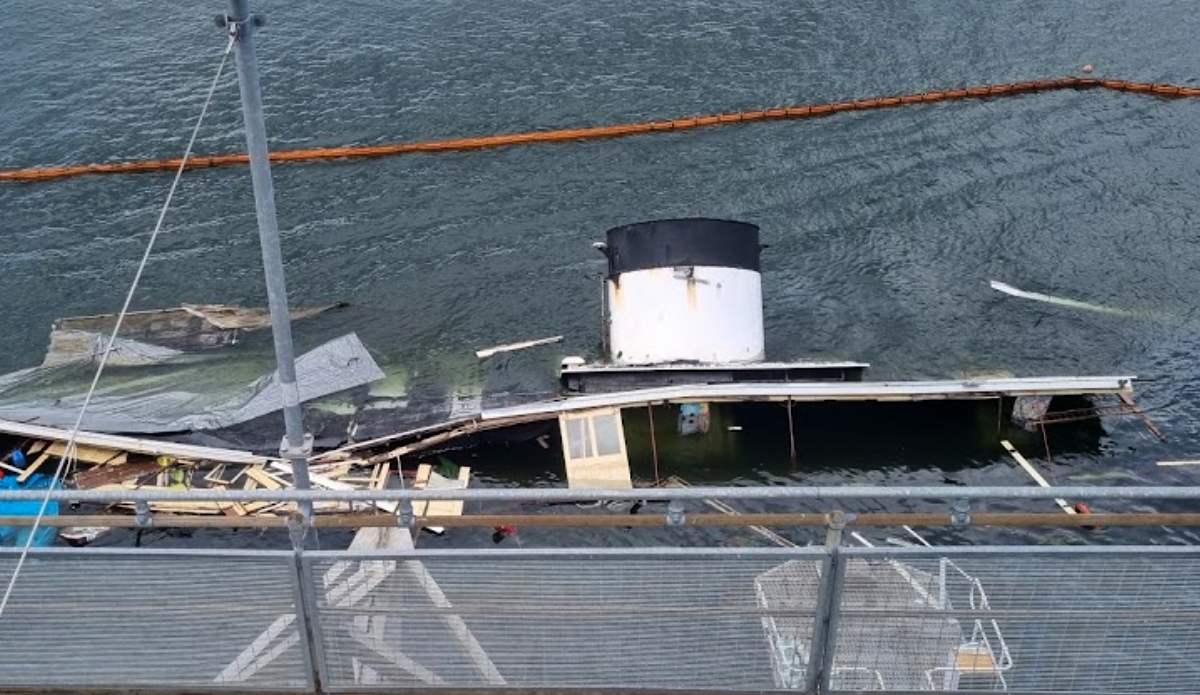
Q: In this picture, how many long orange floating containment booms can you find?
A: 1